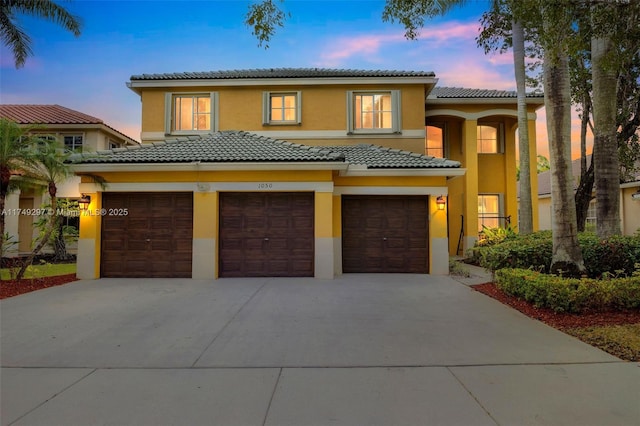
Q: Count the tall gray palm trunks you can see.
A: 3